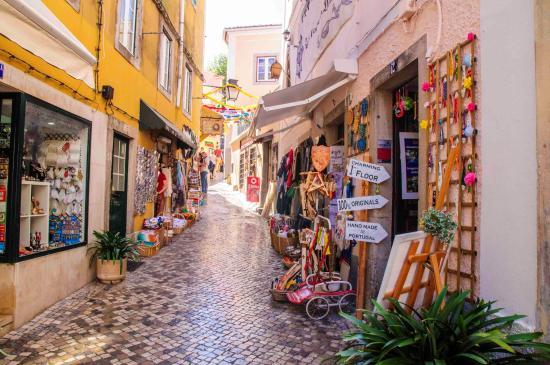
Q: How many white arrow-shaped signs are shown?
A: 3